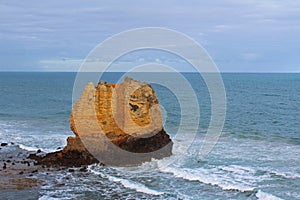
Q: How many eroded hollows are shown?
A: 1